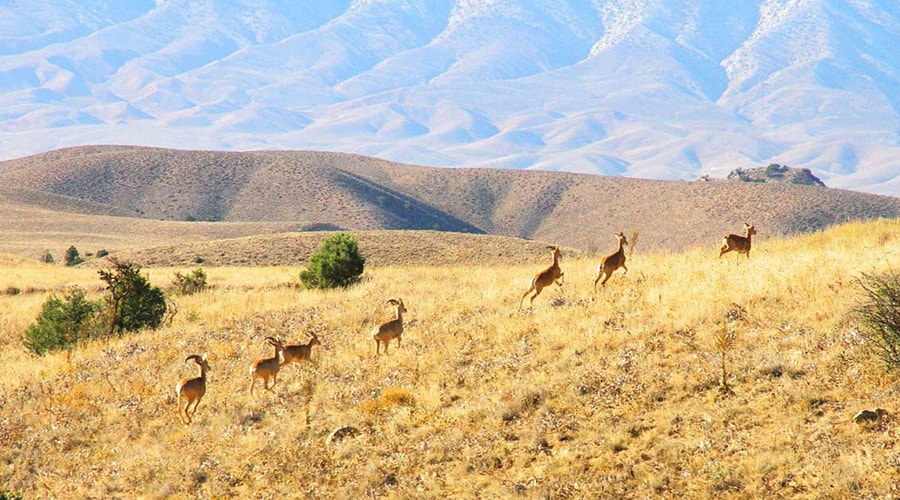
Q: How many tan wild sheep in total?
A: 7